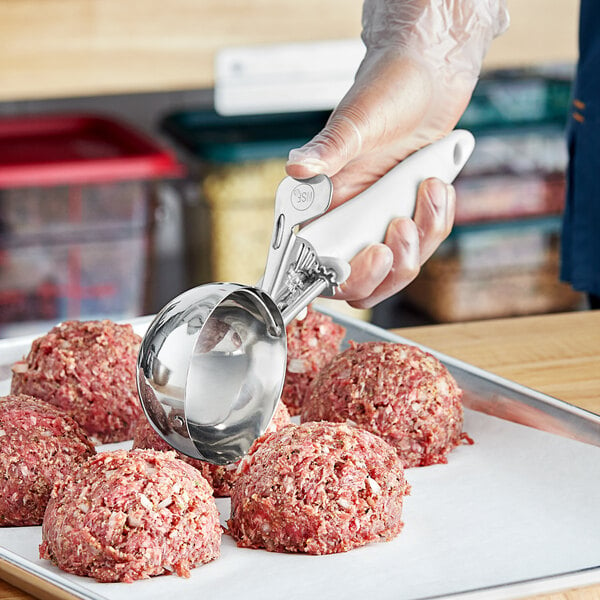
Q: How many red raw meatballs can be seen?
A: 7